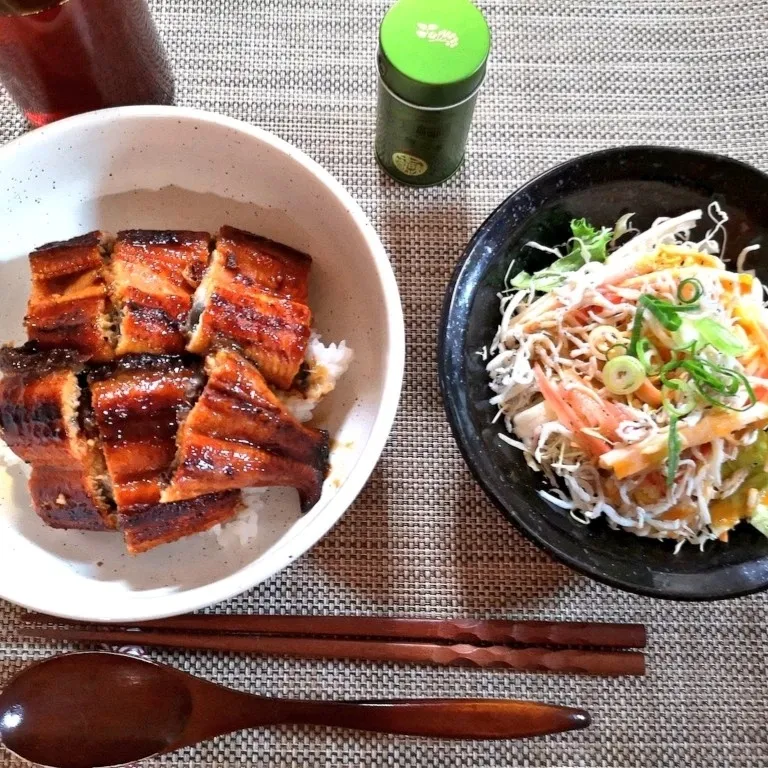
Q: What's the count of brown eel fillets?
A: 6